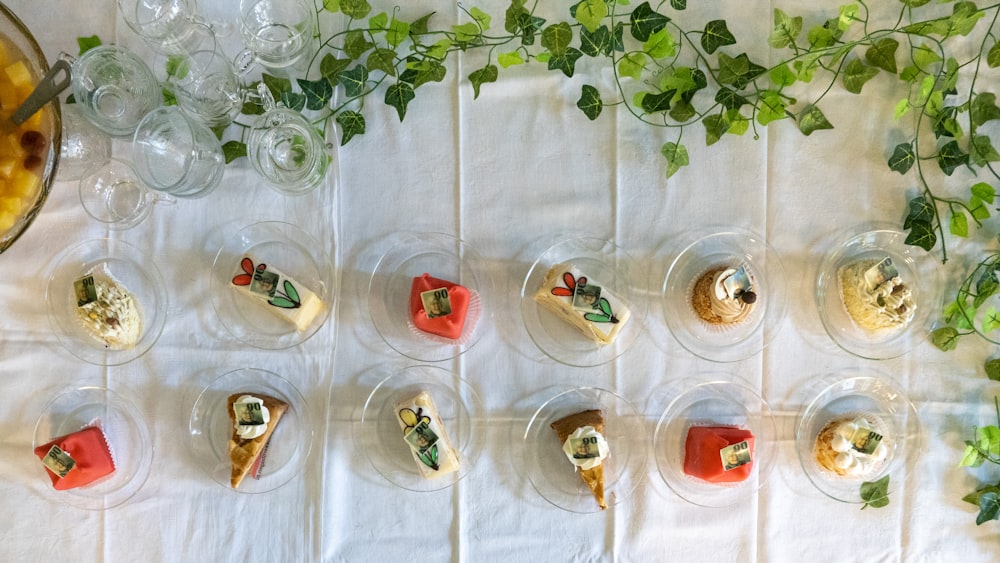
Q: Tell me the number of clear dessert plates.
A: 12